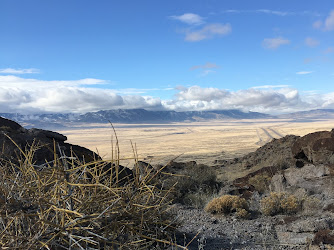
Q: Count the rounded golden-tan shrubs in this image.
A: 2